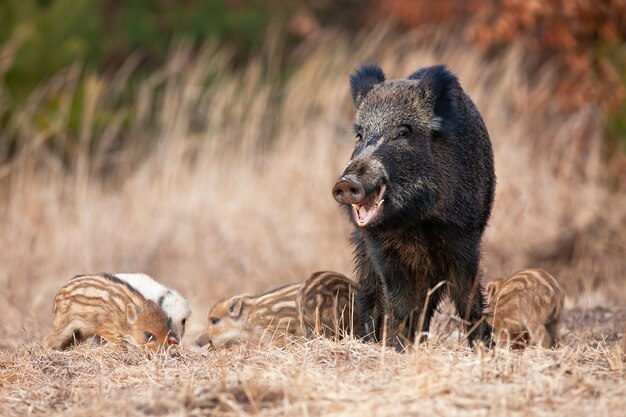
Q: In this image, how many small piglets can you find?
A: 5